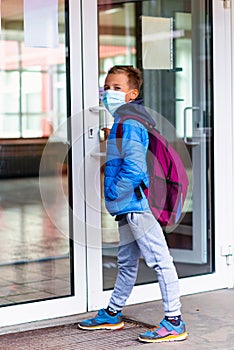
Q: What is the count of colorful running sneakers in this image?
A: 2